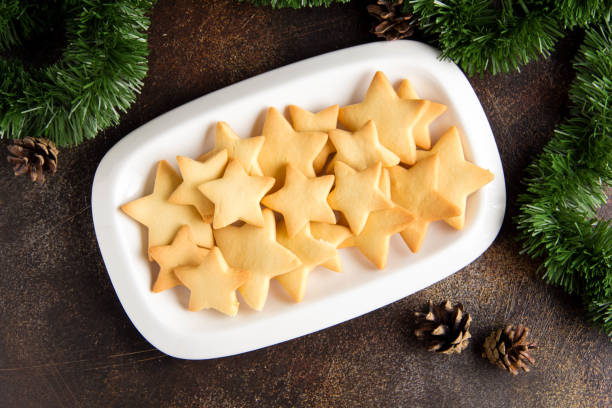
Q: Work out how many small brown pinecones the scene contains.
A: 4